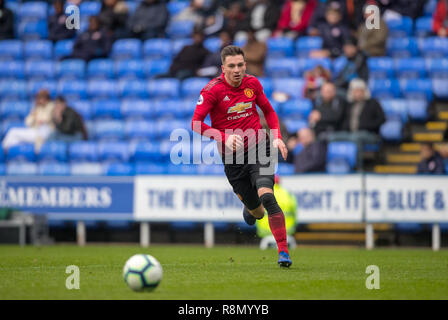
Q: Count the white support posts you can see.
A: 5